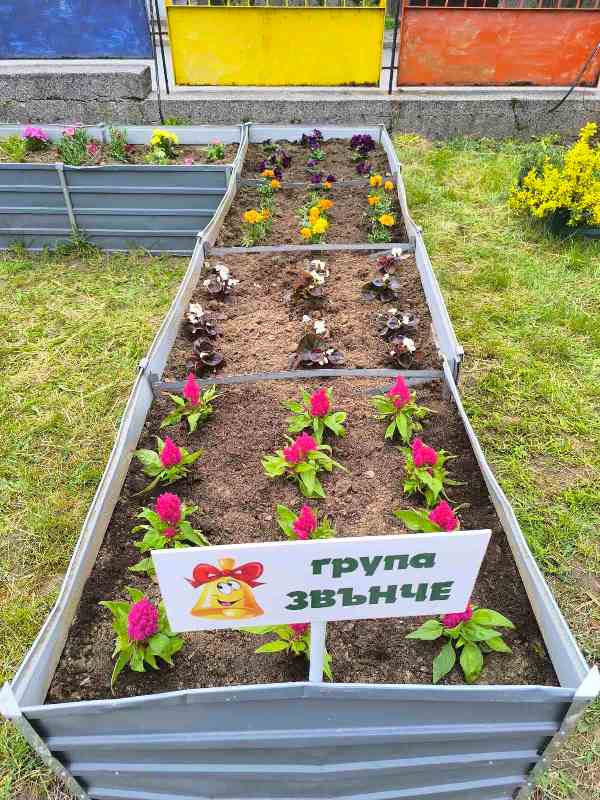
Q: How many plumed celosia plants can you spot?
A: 12